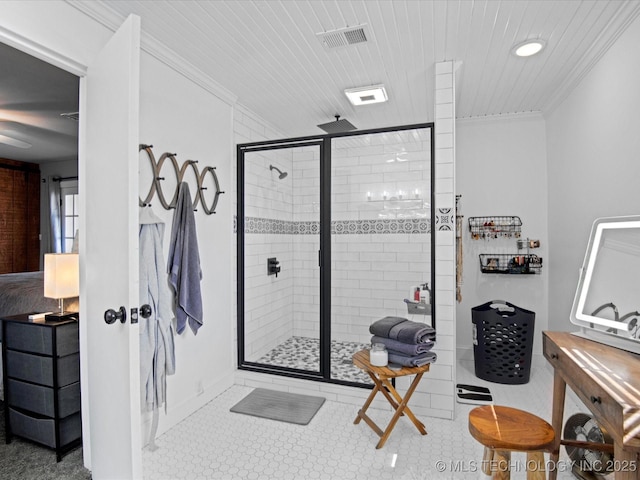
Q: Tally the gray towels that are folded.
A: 3